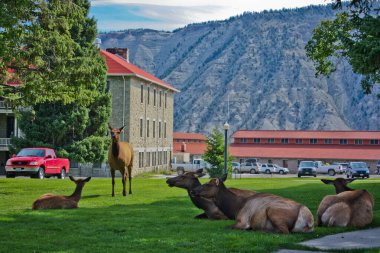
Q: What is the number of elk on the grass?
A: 5